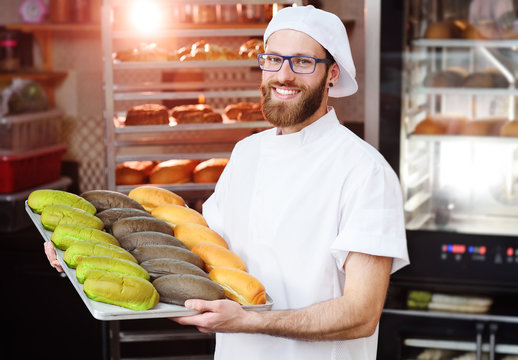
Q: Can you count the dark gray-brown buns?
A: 7